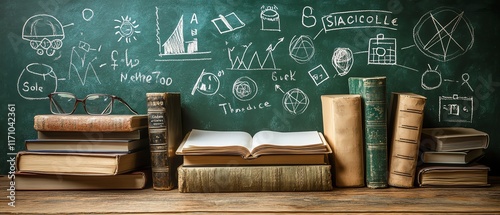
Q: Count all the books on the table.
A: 15